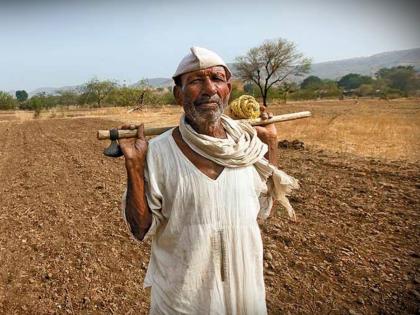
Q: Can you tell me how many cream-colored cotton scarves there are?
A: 1